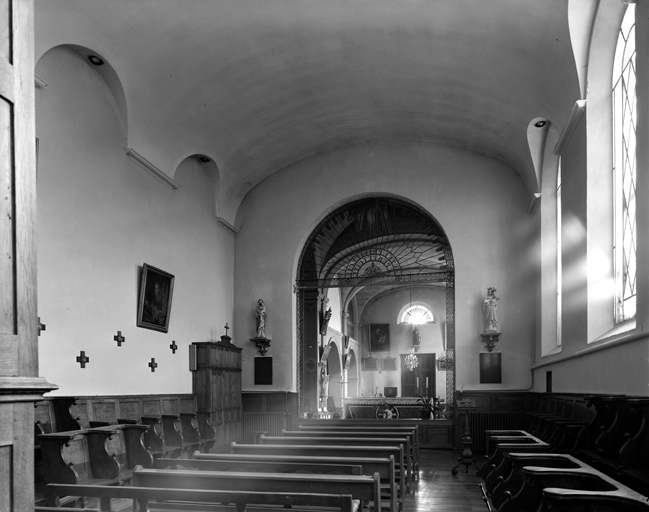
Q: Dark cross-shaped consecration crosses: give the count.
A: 5